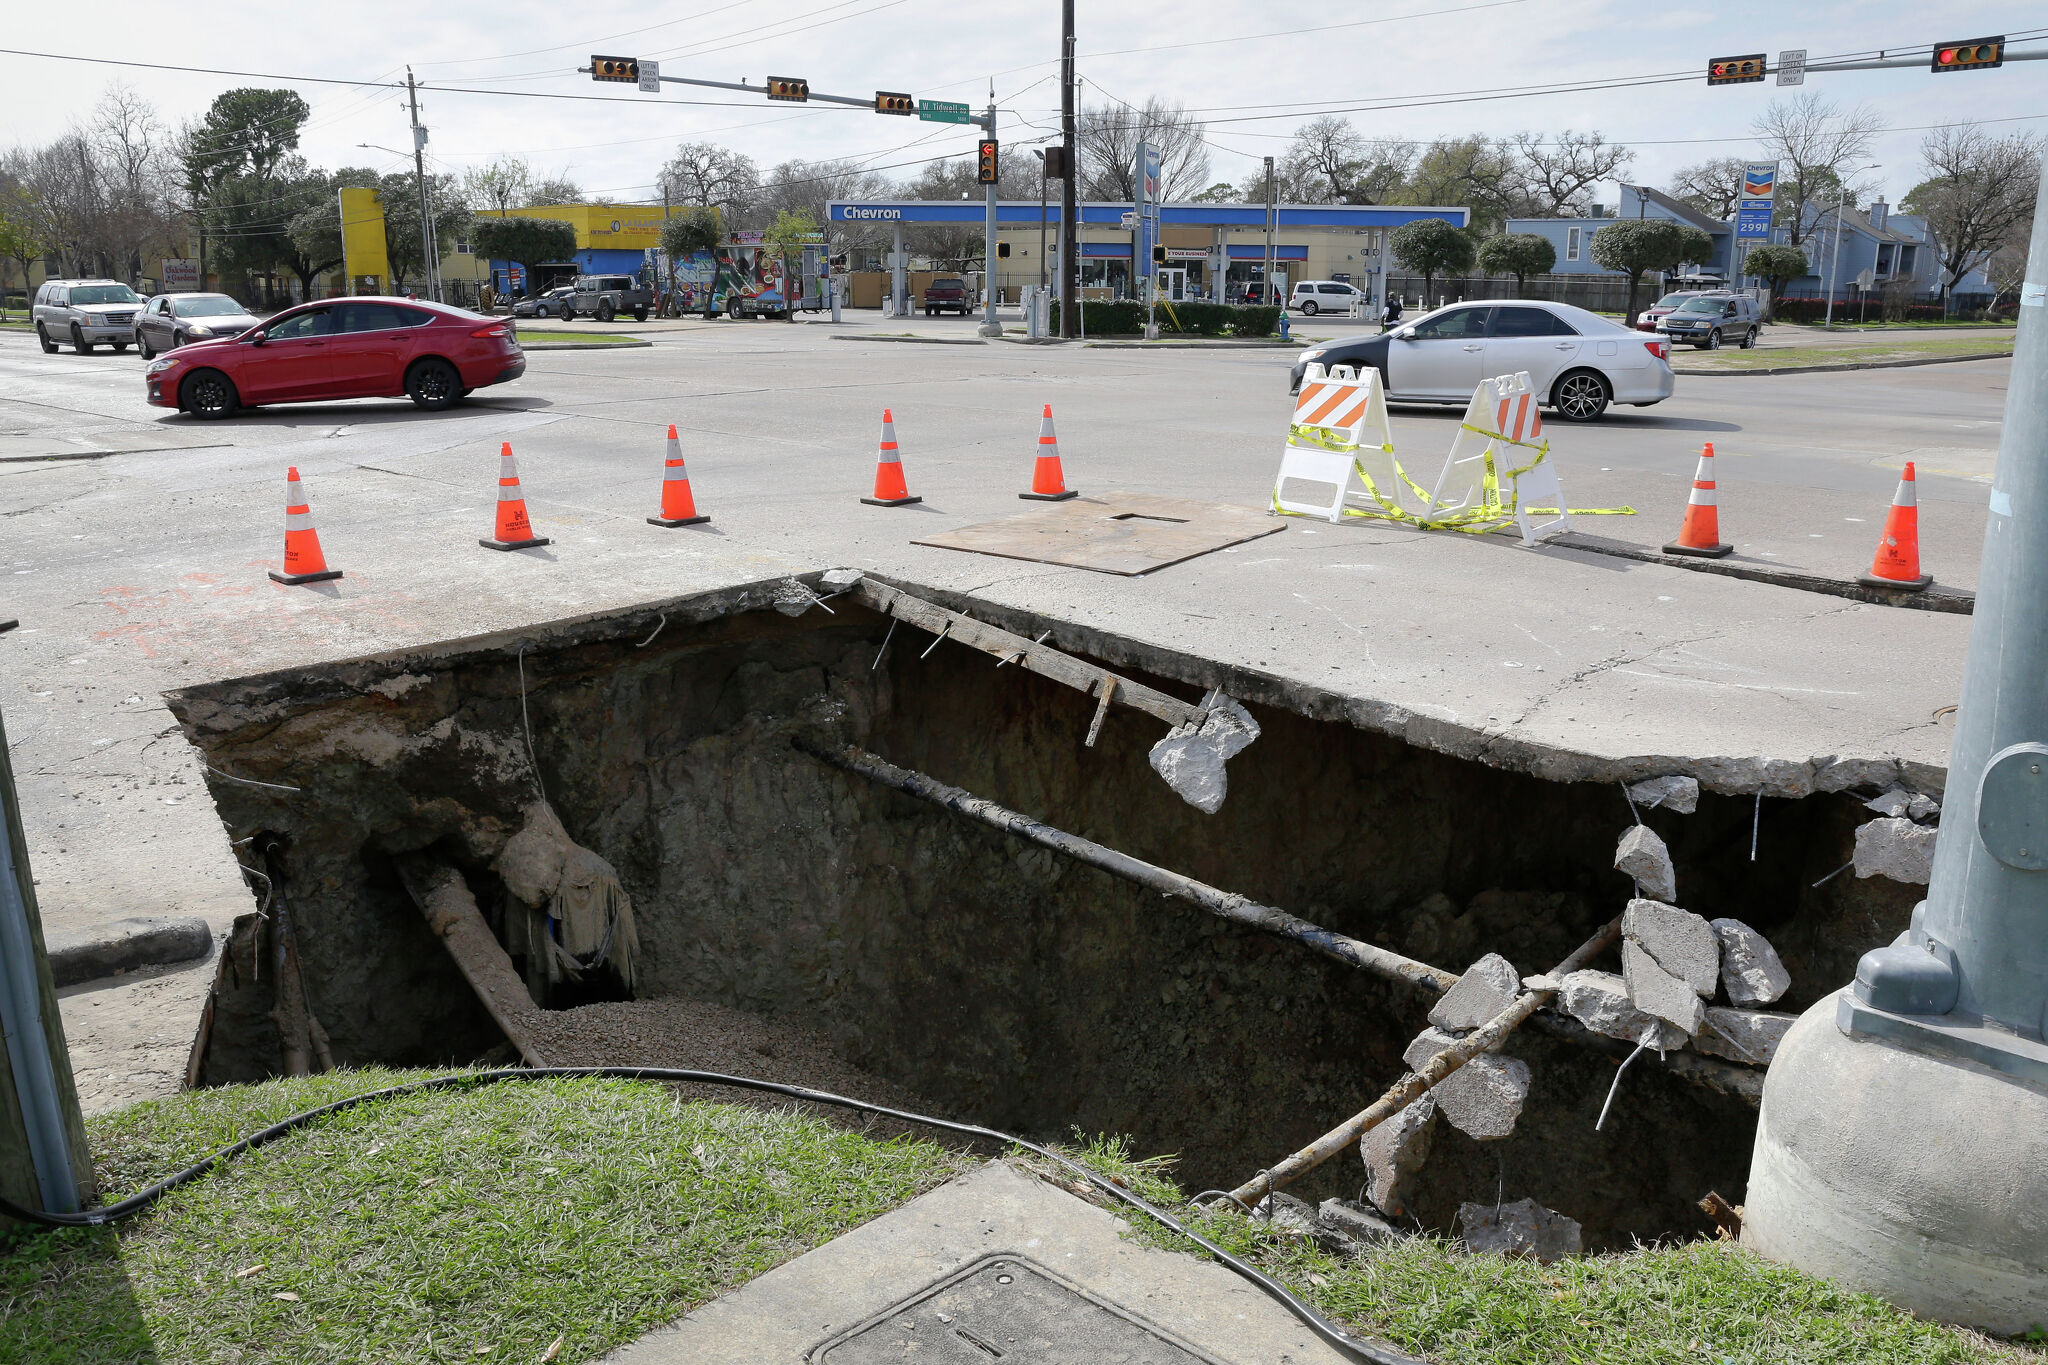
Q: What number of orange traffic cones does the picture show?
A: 7